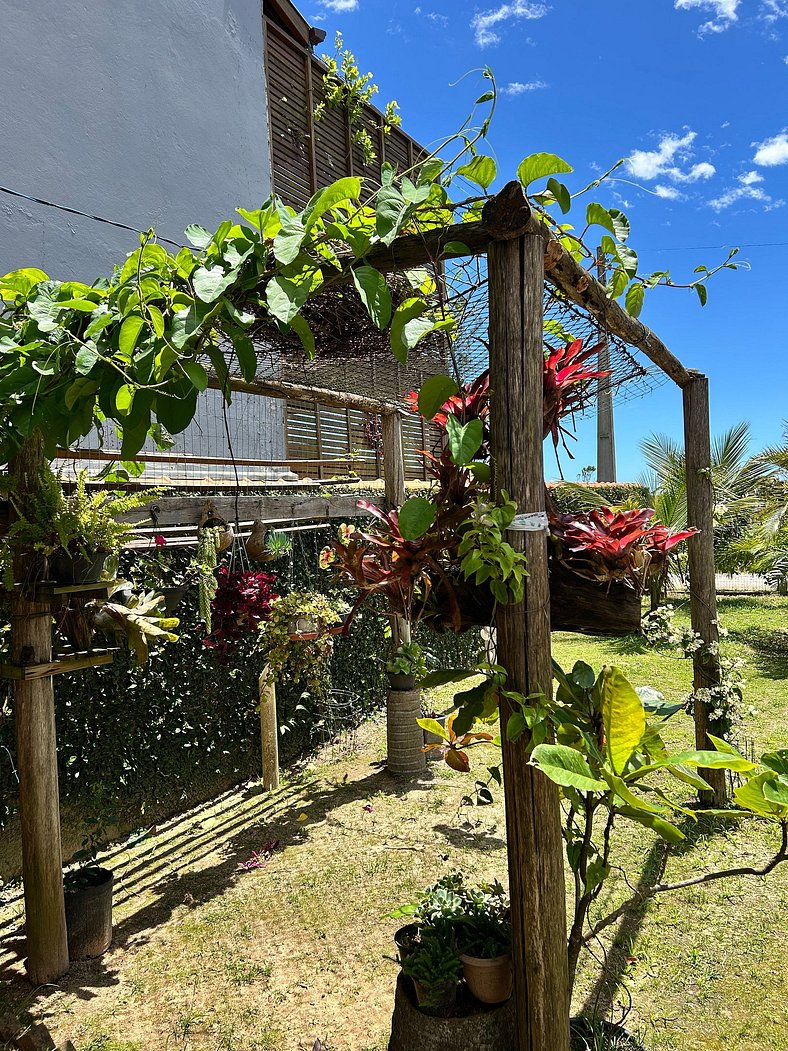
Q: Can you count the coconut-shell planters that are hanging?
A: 2